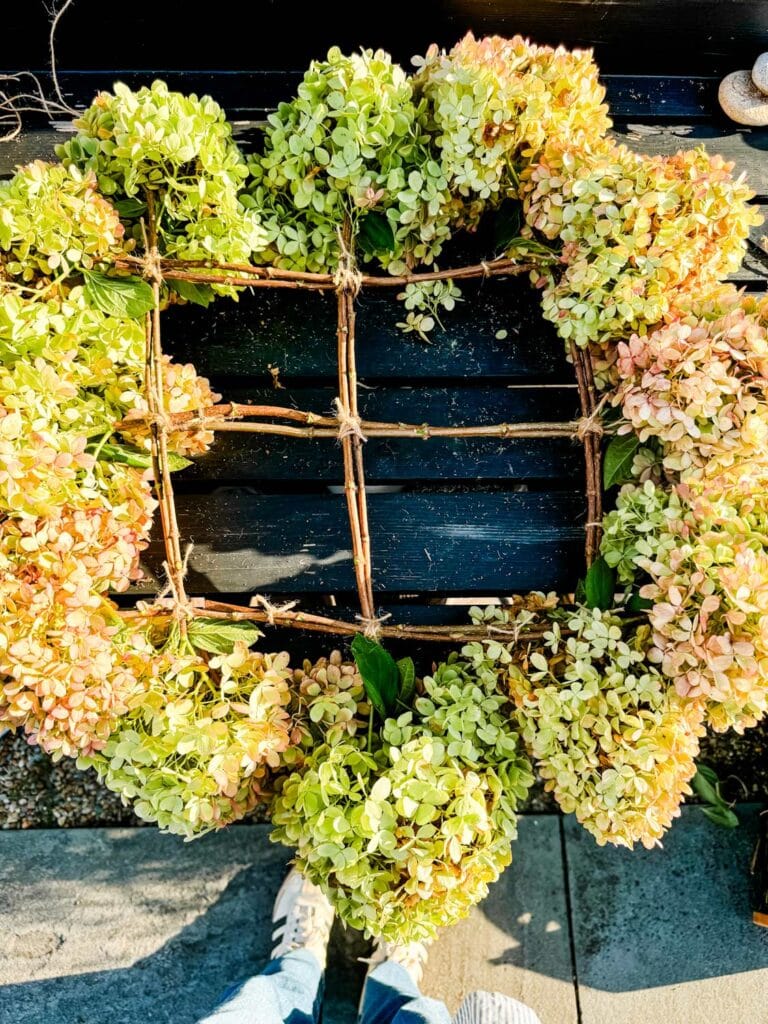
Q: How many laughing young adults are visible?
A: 0